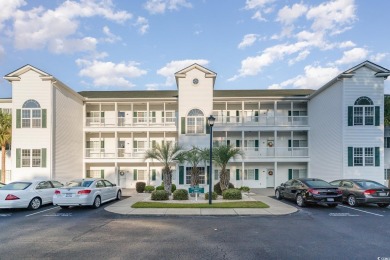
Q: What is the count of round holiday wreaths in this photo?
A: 3